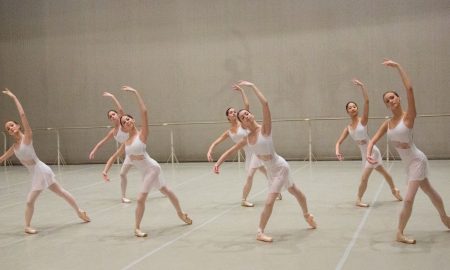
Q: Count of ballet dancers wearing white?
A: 7